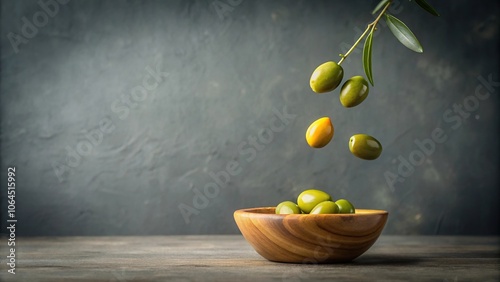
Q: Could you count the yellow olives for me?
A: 1